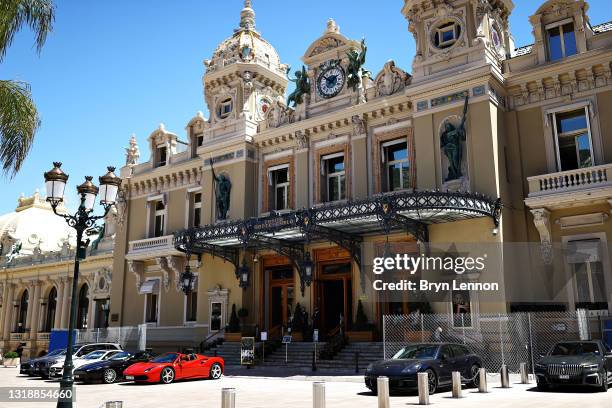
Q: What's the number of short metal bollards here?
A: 9